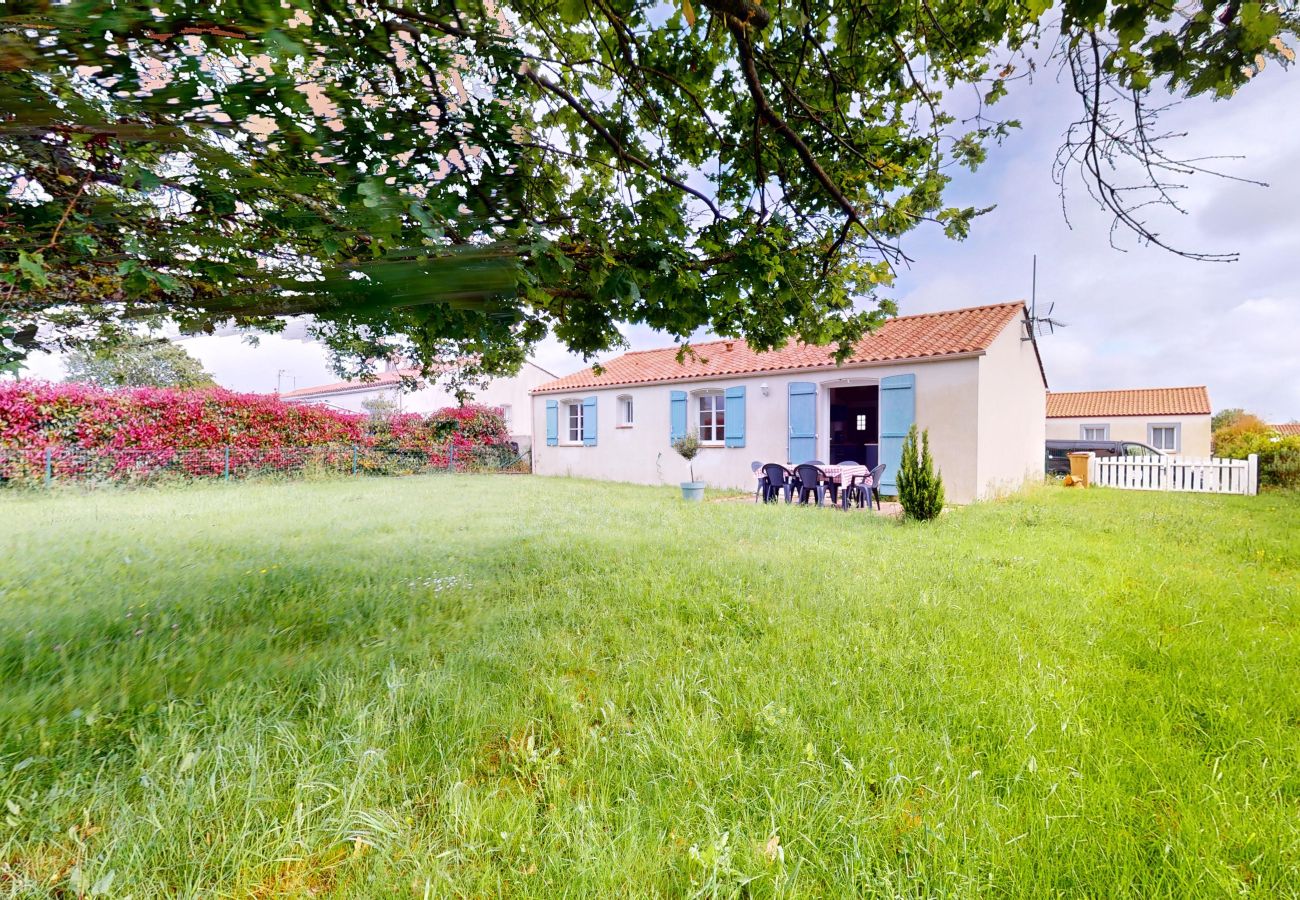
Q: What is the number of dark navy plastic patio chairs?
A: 6